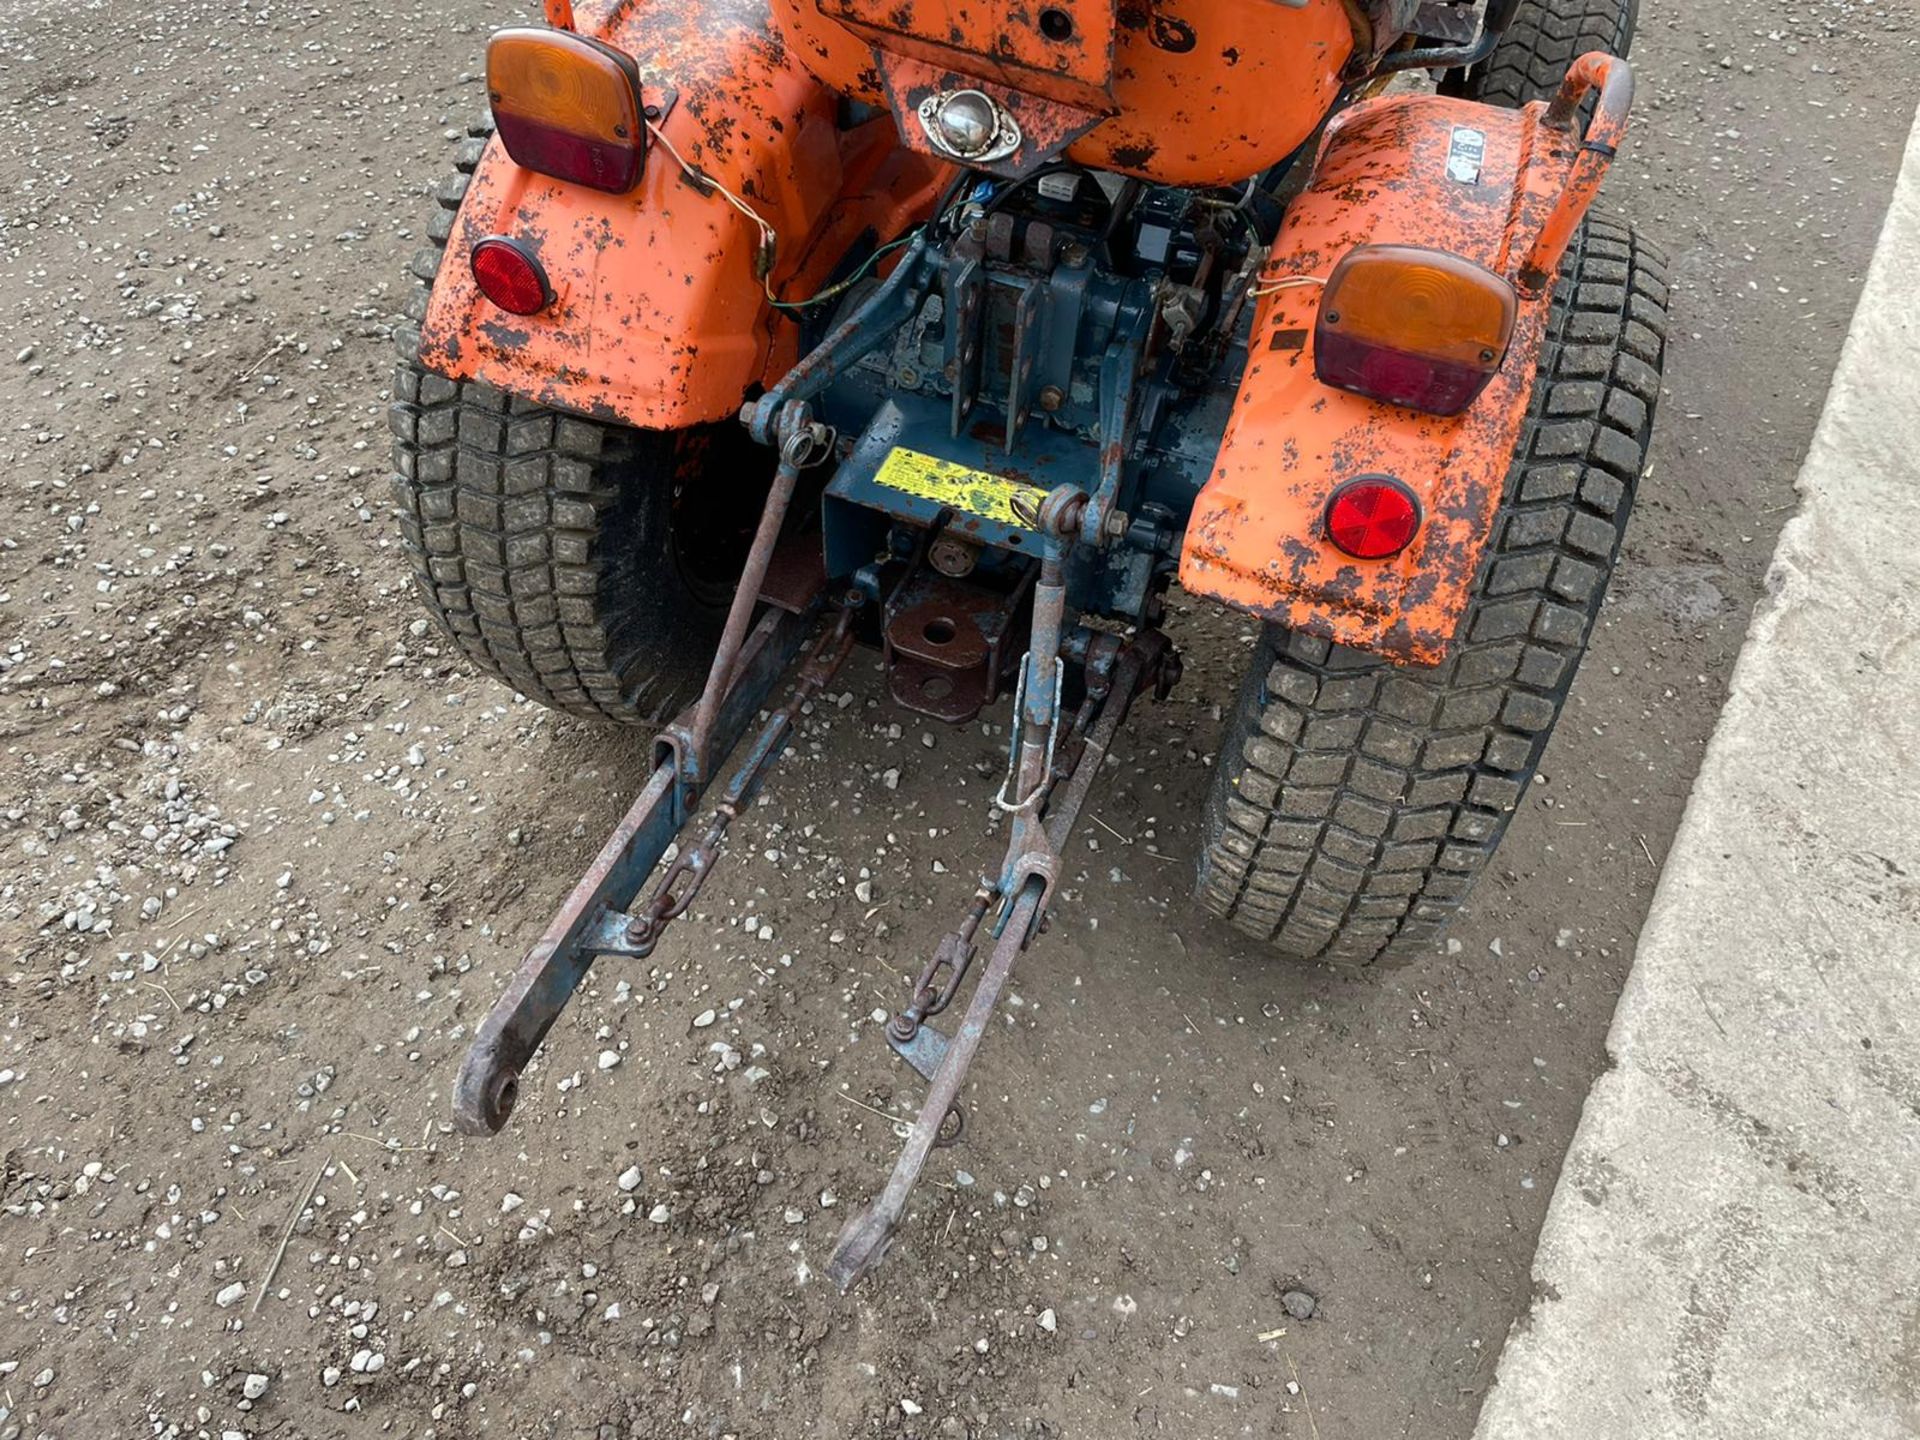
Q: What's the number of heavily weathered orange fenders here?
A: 2